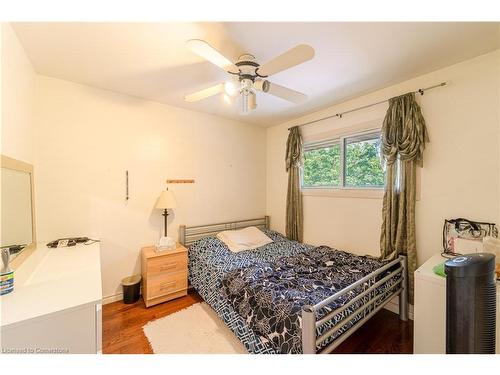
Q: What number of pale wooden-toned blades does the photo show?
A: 4